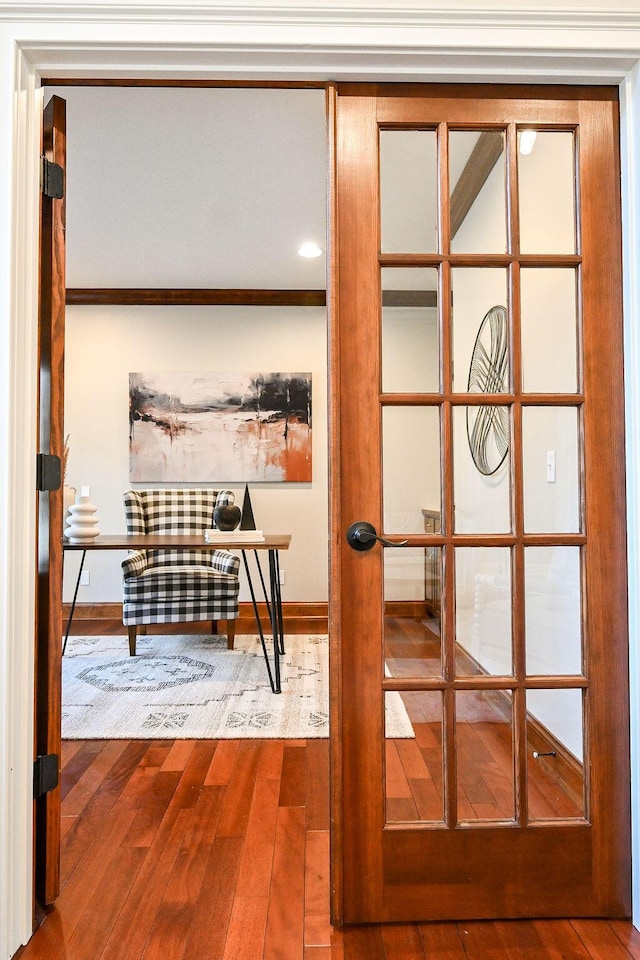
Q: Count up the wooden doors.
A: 2